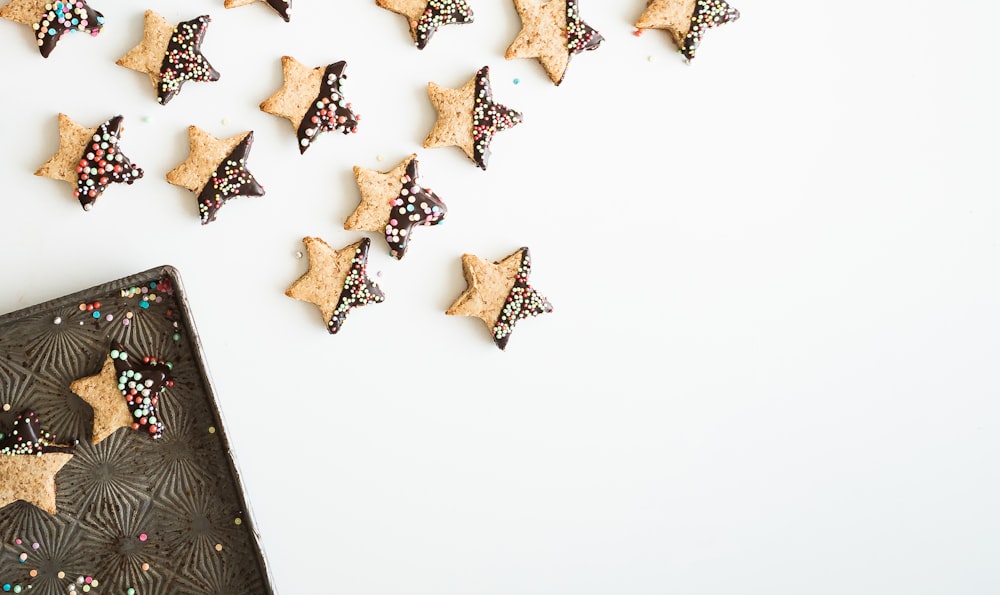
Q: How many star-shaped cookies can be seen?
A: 15